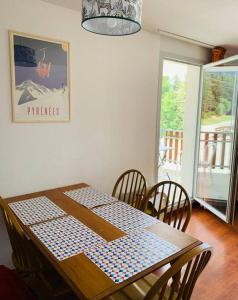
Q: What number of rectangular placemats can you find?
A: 5